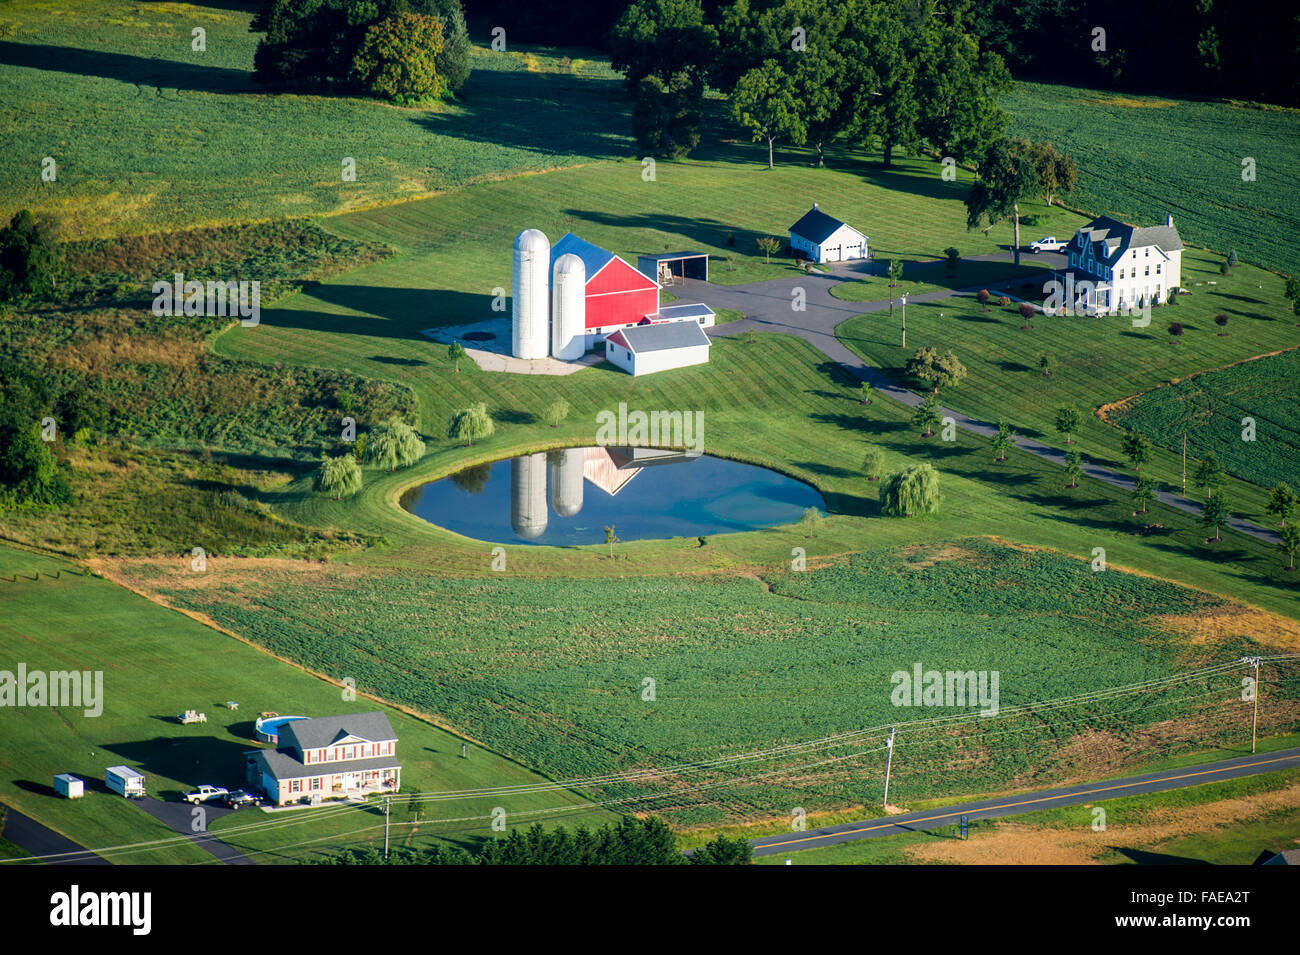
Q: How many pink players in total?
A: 0